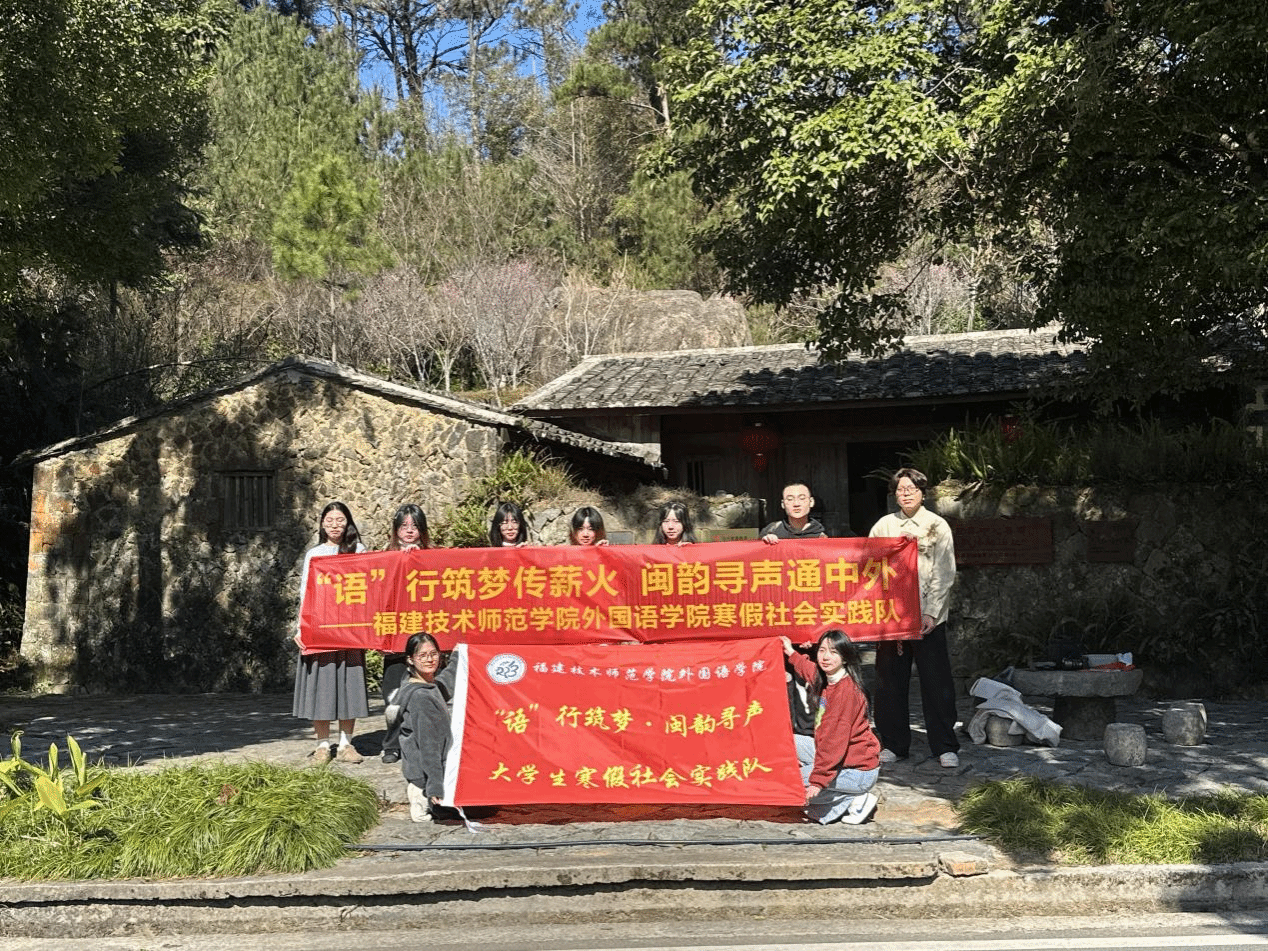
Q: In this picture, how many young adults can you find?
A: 9